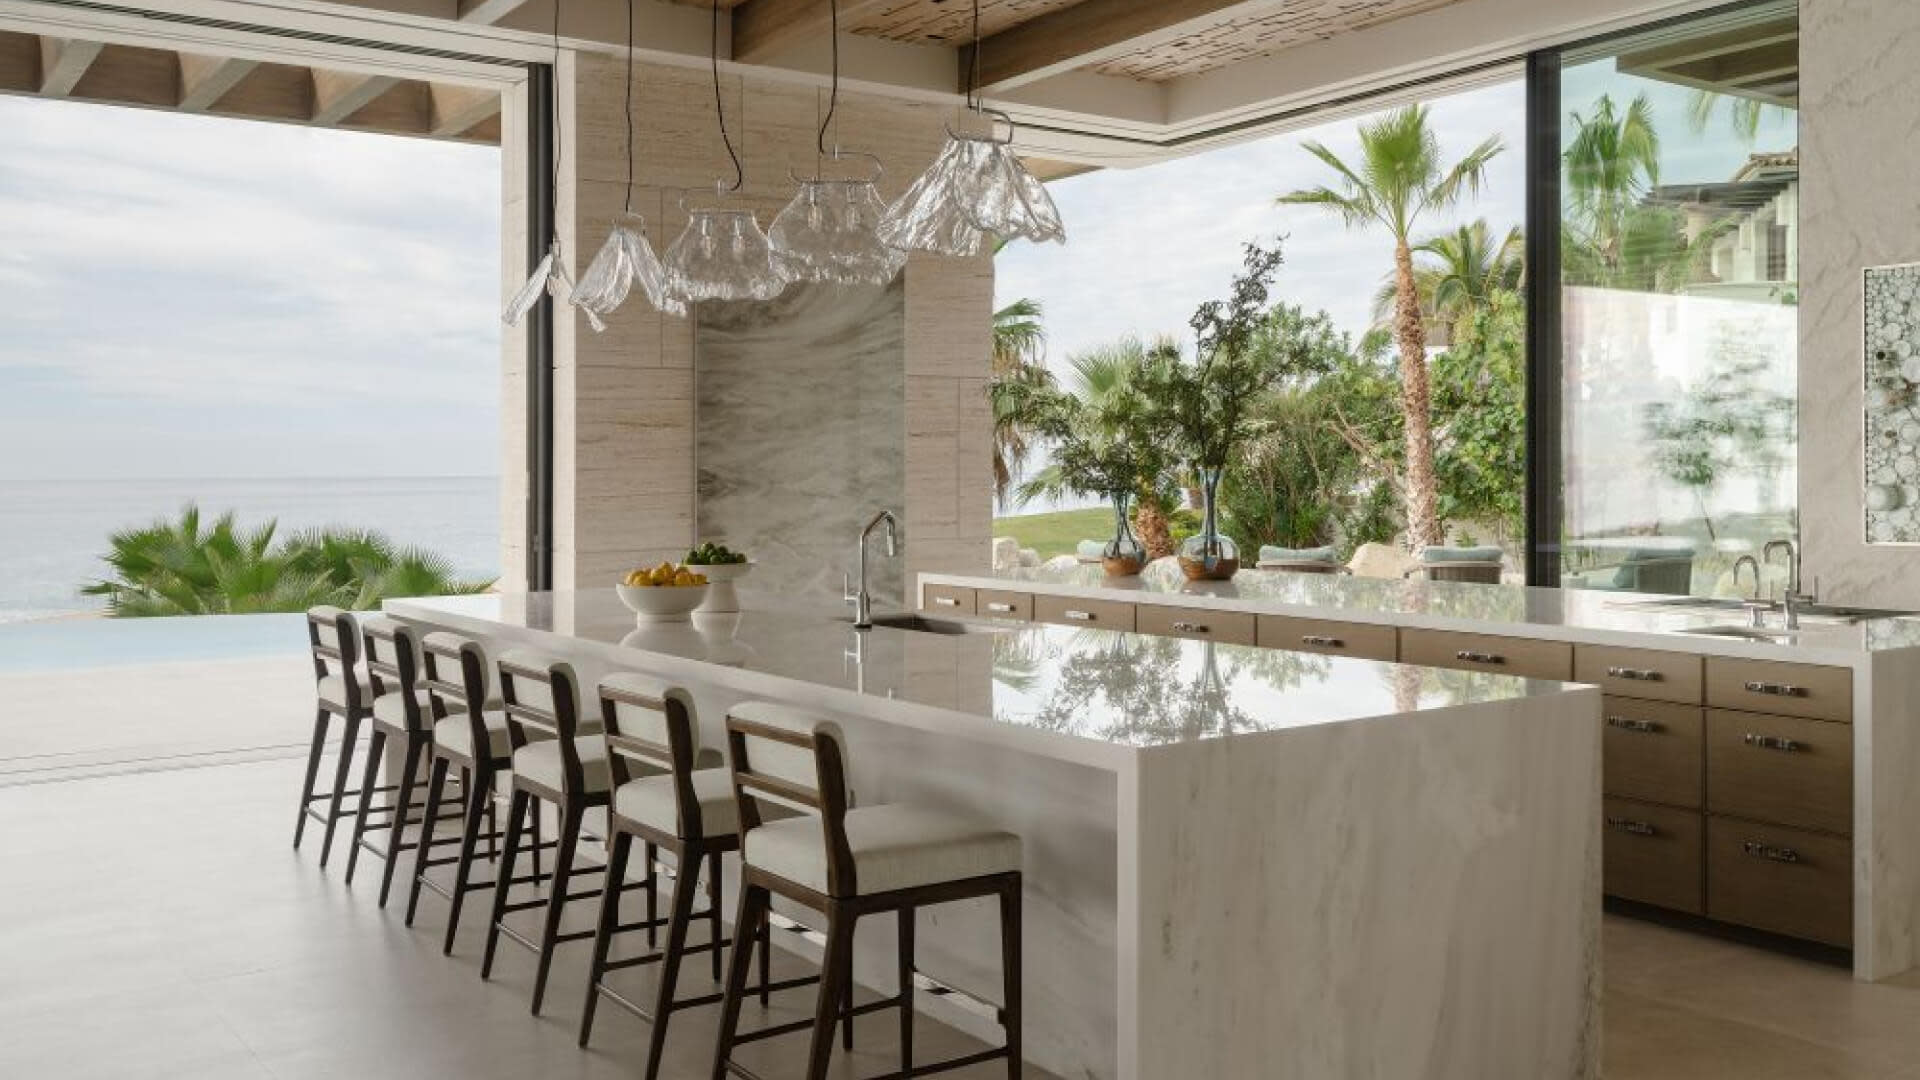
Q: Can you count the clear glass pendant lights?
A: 5